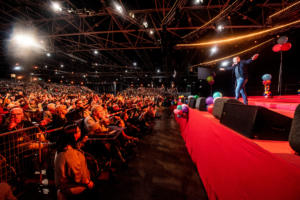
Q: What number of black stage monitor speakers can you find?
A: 5